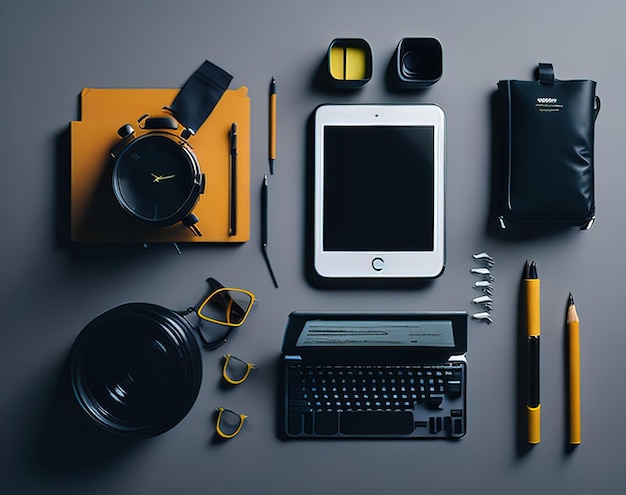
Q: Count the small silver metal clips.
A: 5